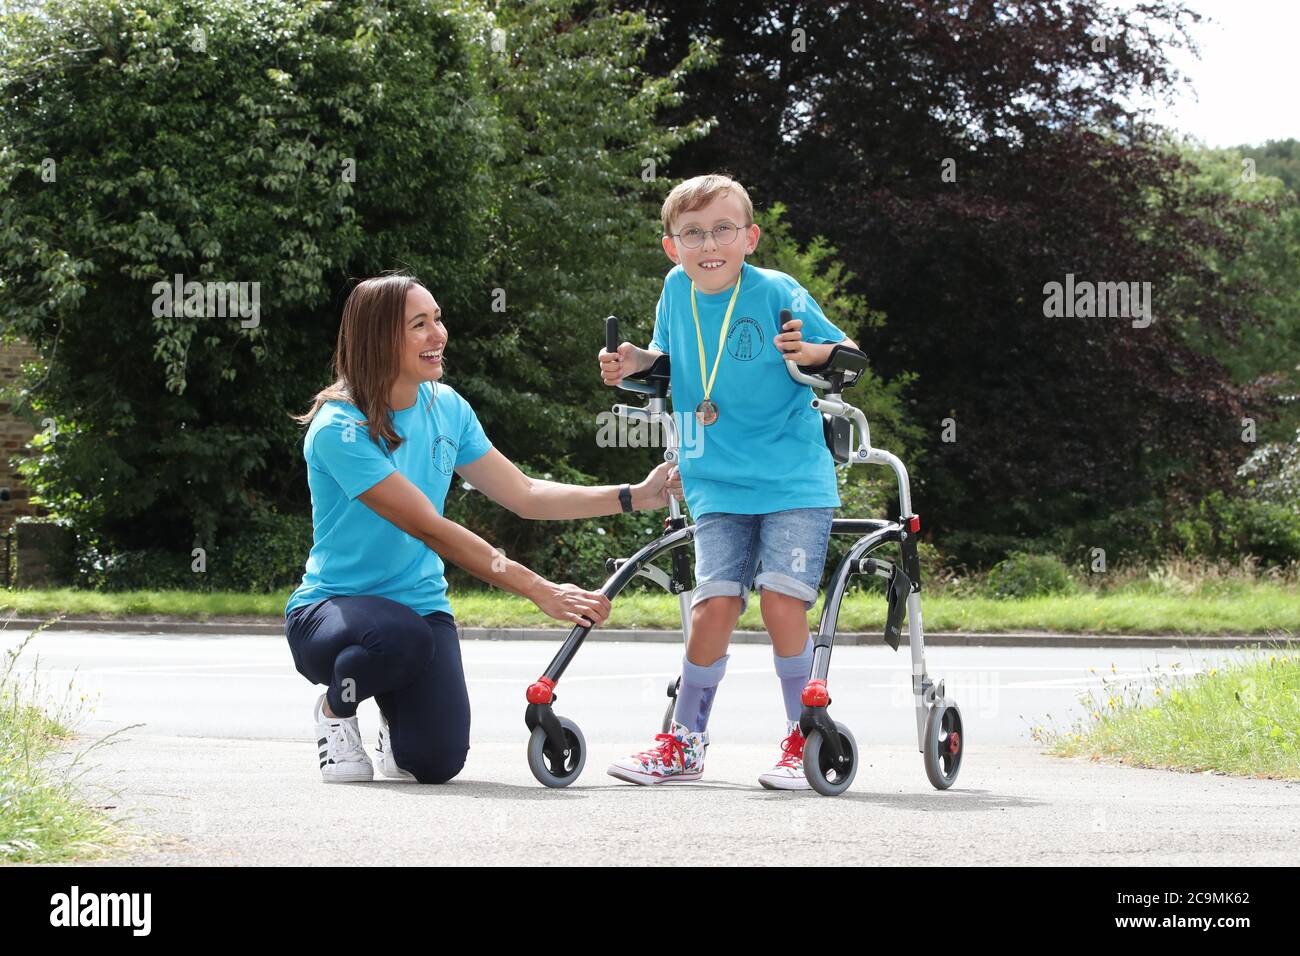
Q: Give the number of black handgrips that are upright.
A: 2